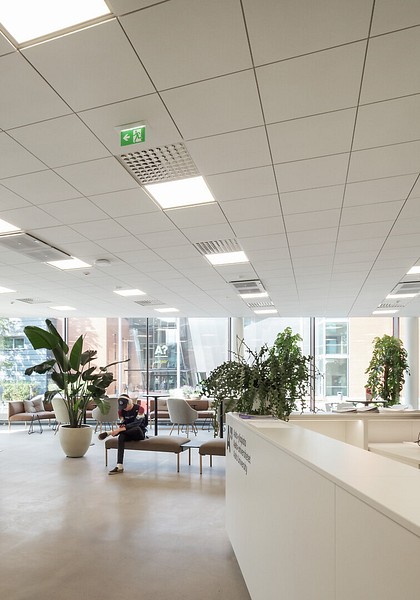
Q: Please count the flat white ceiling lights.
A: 14